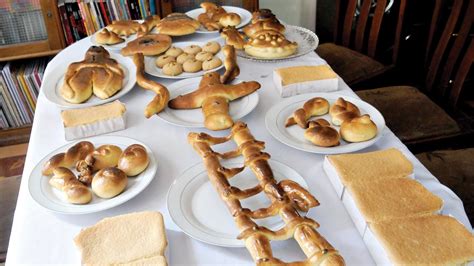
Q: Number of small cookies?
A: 9